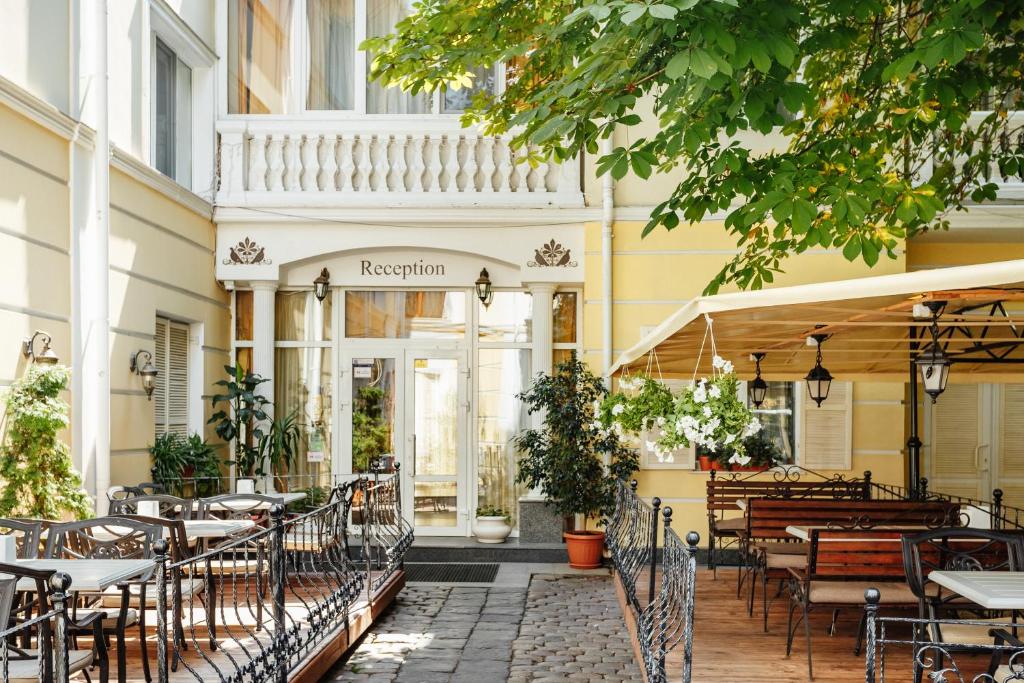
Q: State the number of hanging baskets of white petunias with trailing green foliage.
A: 3